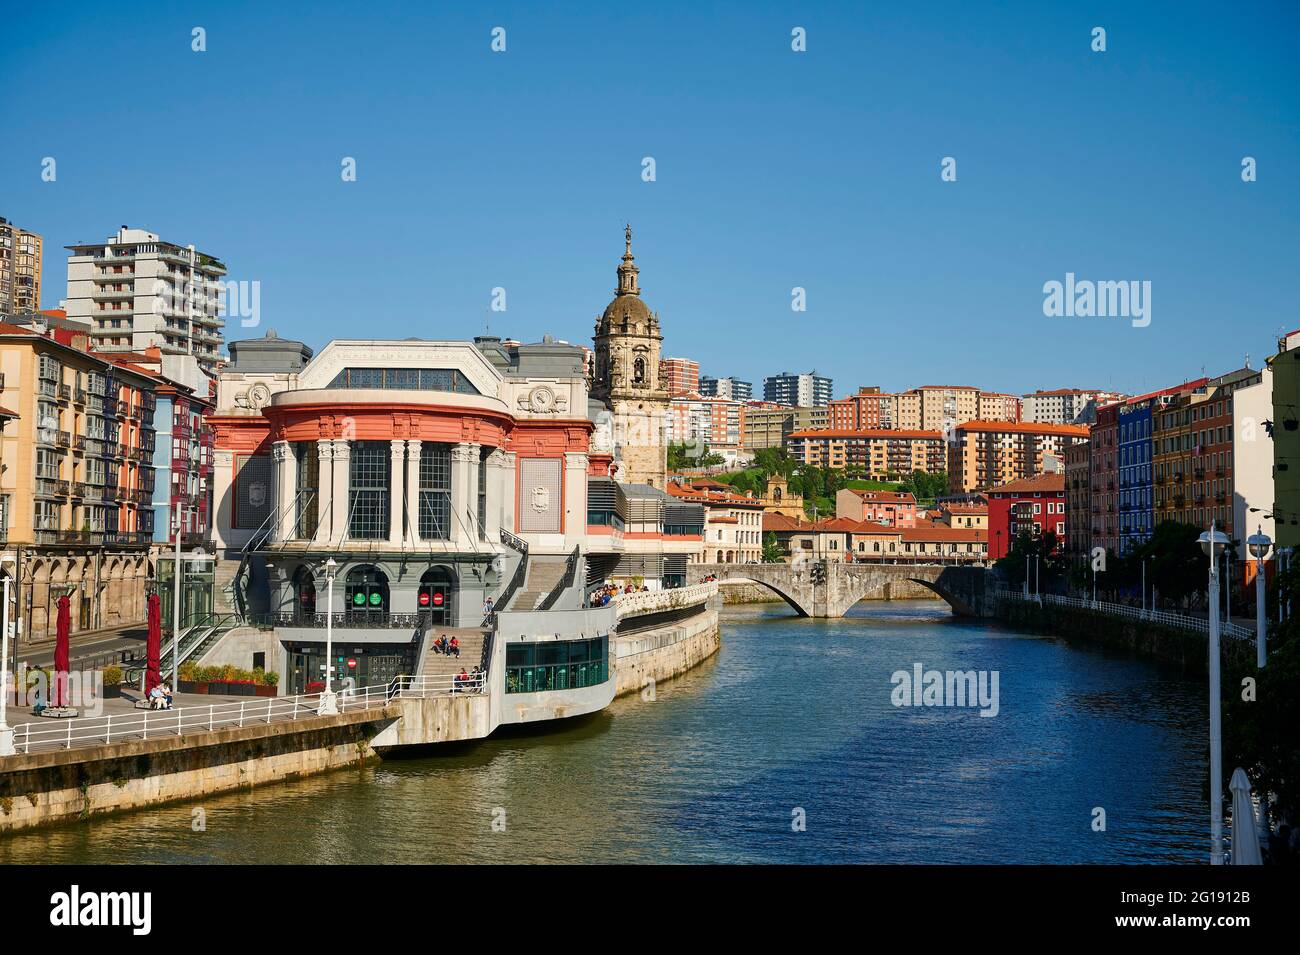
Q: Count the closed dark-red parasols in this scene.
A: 2